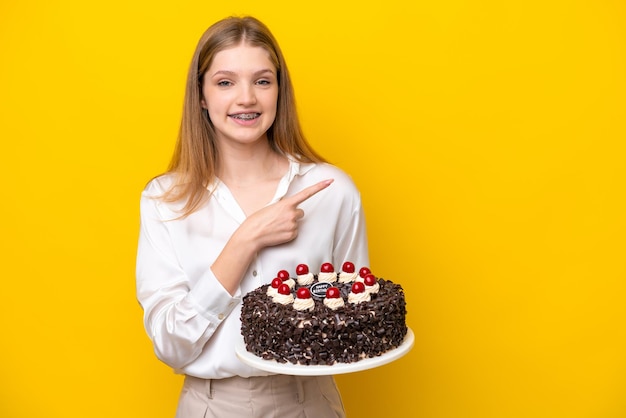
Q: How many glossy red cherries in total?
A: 11